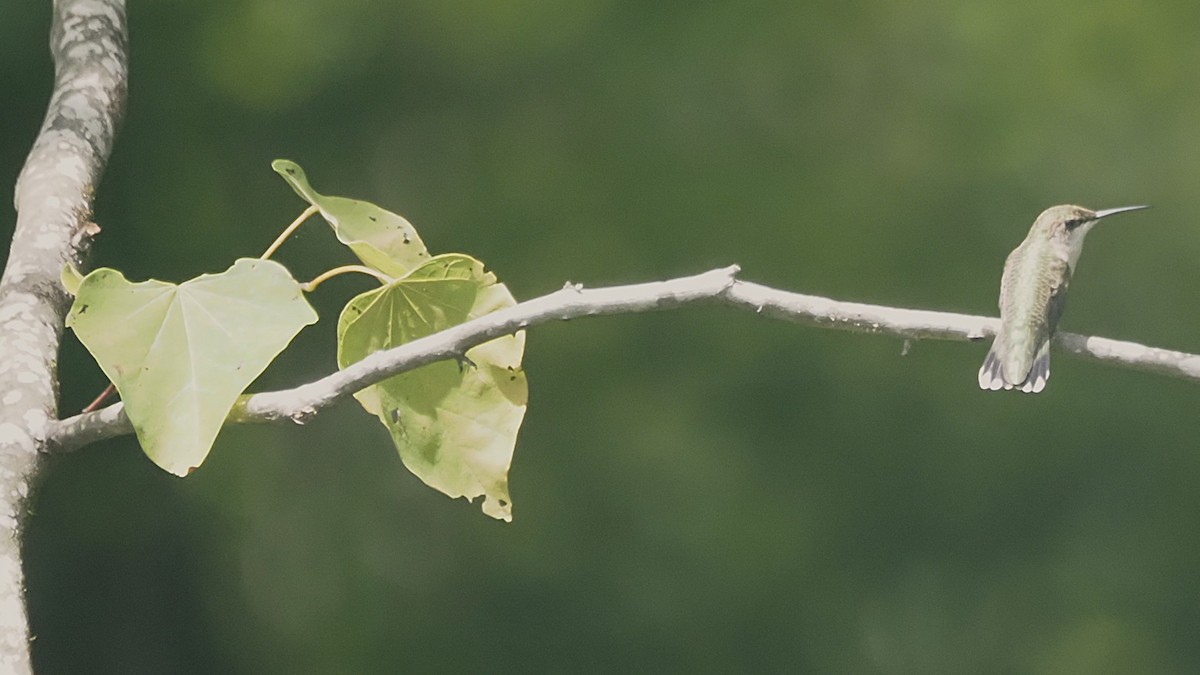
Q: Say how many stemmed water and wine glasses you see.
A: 0